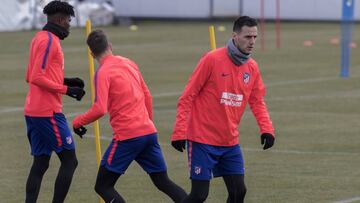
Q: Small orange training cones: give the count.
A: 3